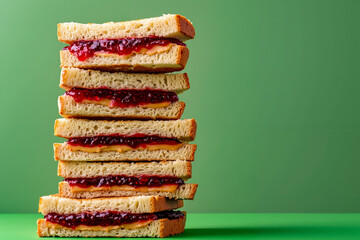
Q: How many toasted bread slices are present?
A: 10